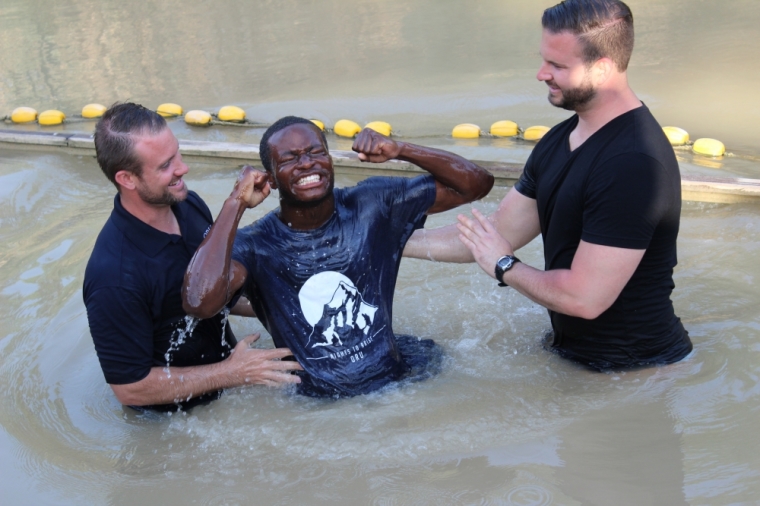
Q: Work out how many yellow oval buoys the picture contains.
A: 14